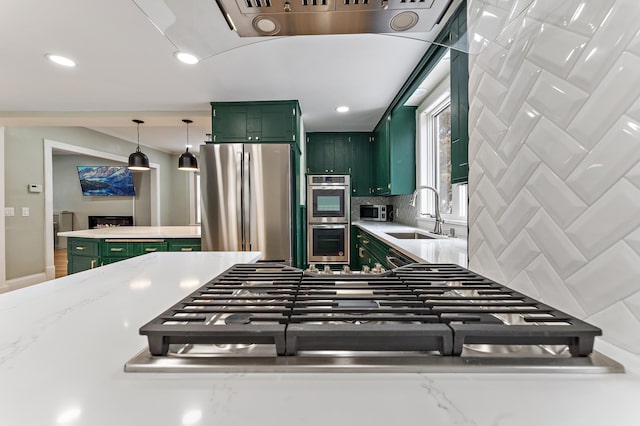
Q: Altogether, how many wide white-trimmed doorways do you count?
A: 1